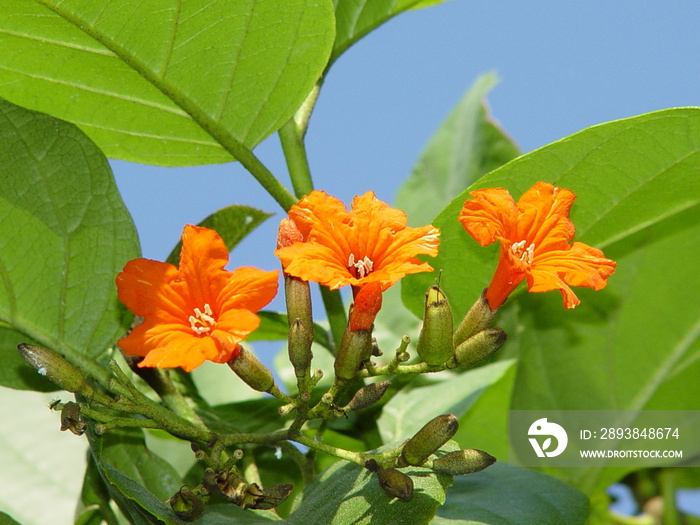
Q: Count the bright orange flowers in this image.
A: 3